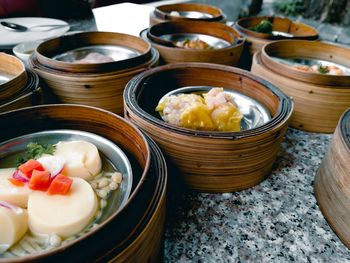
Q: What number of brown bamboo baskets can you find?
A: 9